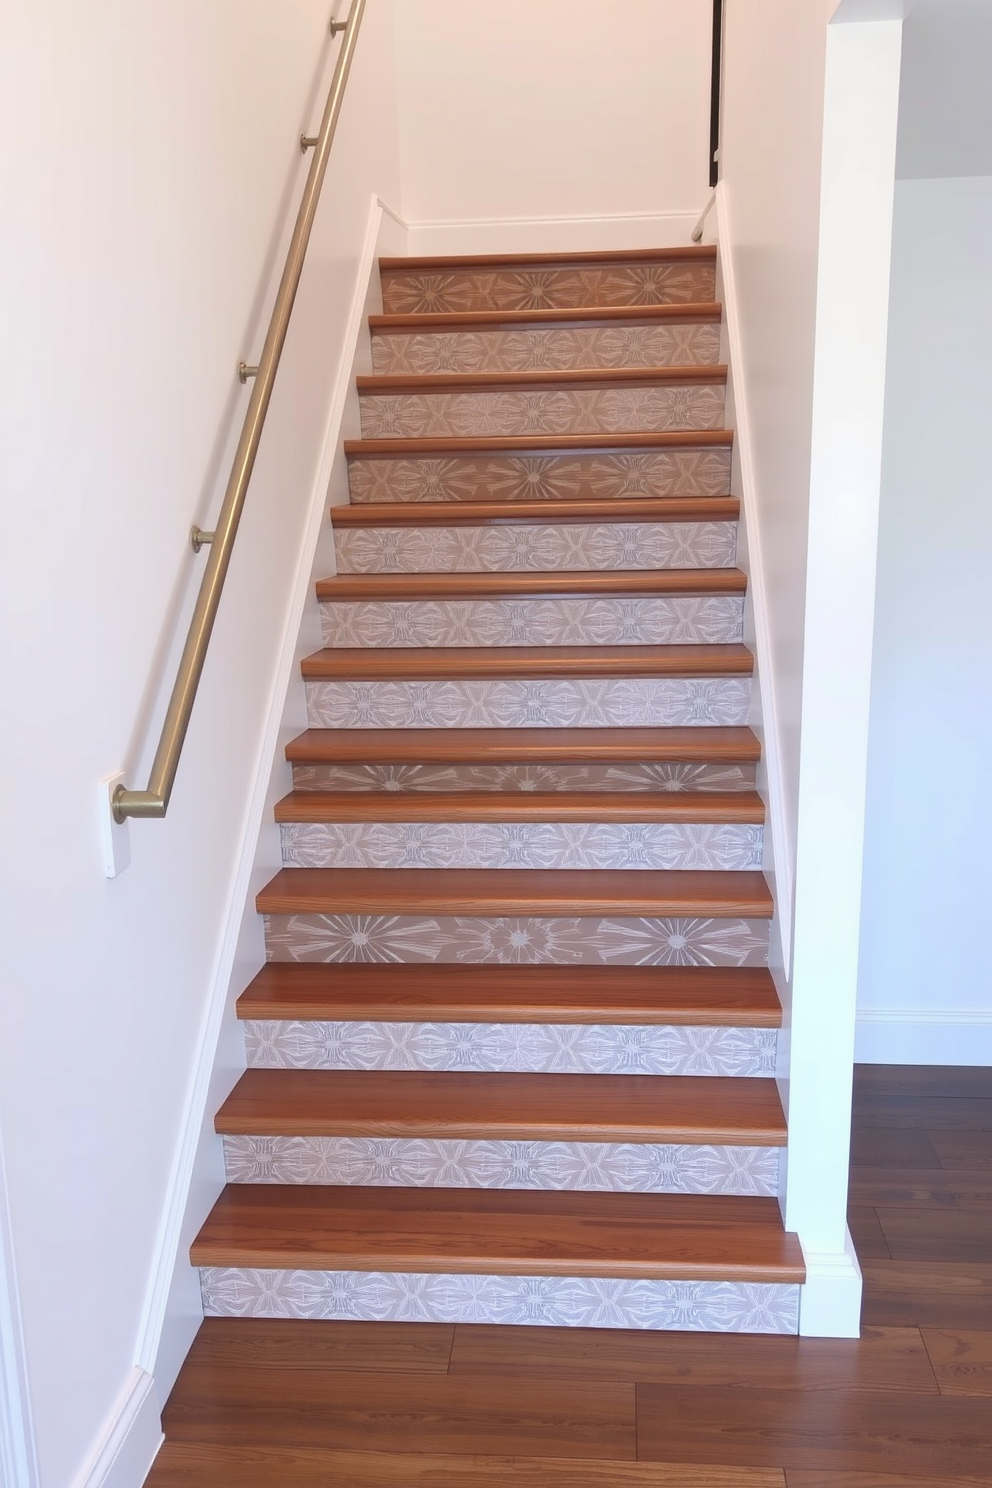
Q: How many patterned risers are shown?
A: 13